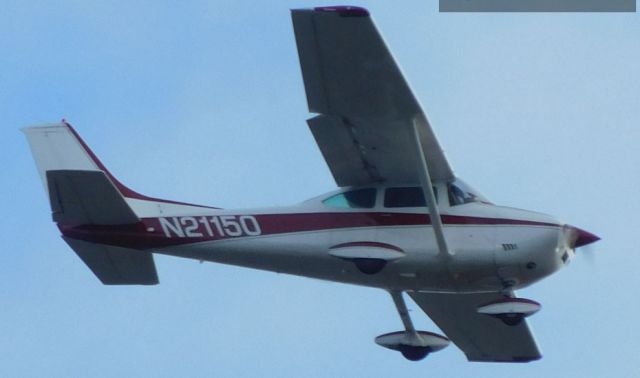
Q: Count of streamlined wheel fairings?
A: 3